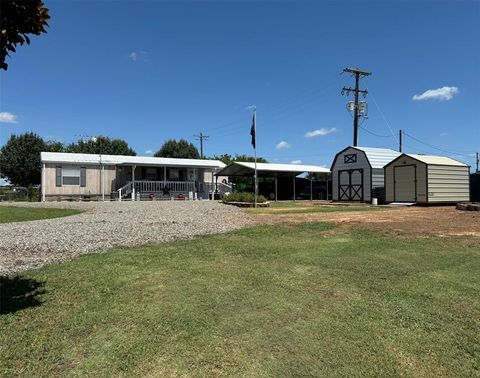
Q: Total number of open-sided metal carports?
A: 1